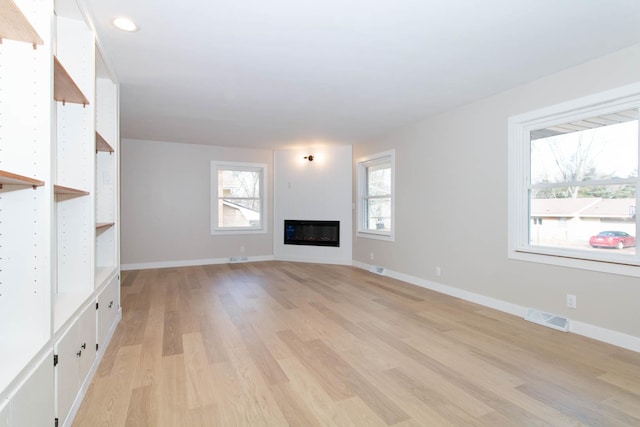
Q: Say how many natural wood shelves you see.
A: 6